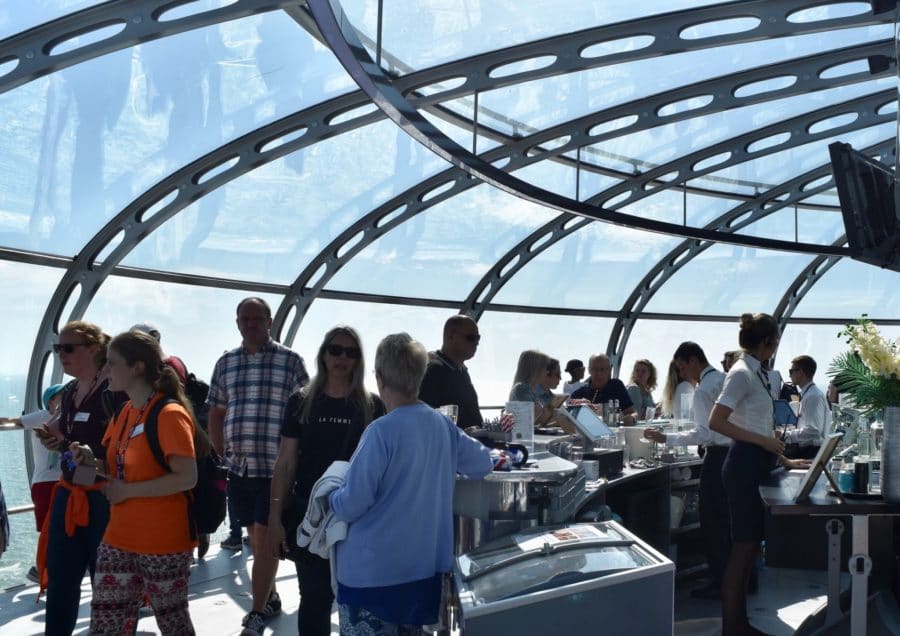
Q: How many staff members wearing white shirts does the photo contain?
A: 3